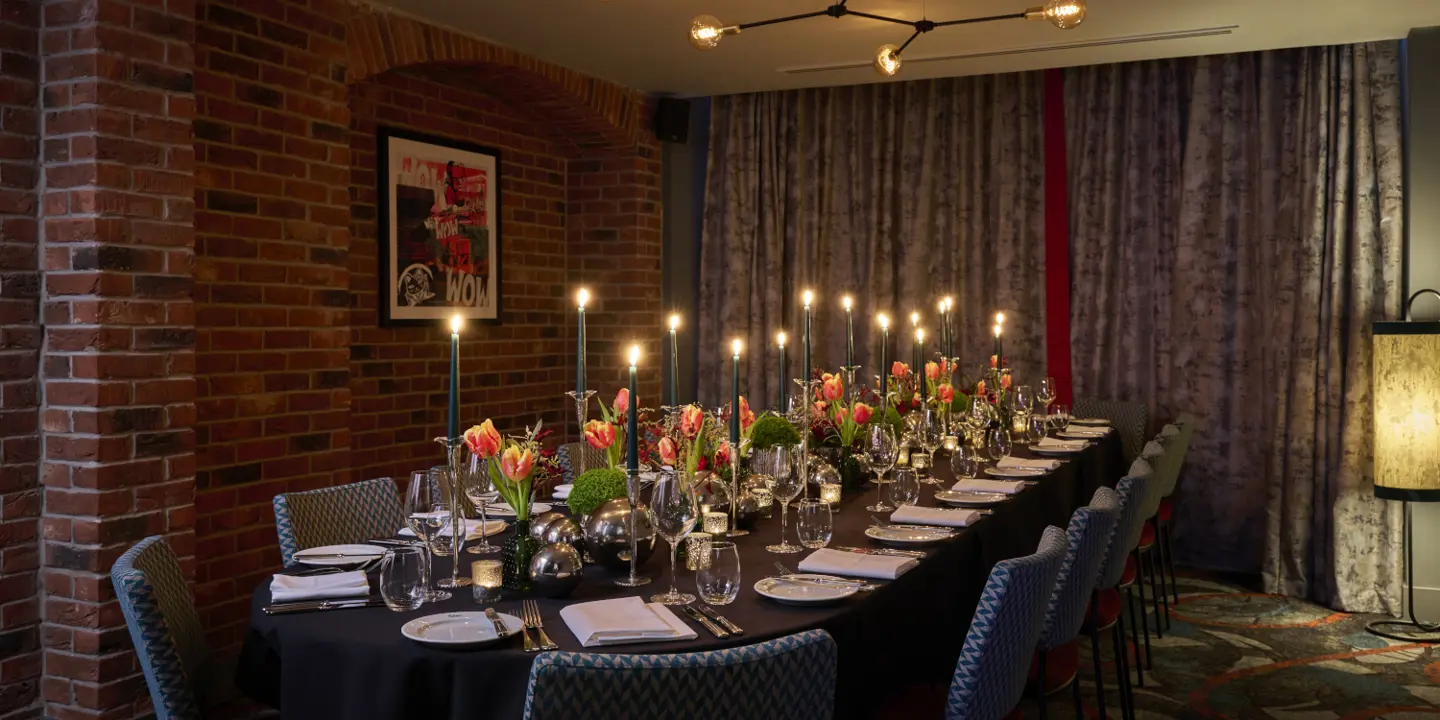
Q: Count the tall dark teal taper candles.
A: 15